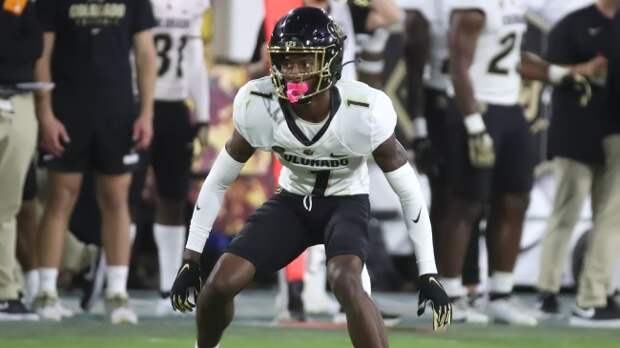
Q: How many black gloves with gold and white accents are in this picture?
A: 2